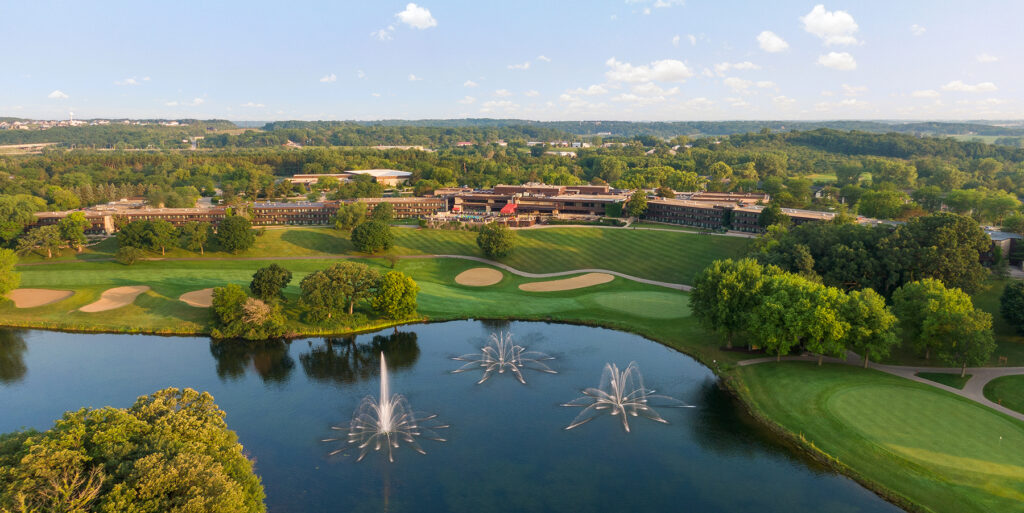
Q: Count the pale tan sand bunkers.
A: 5